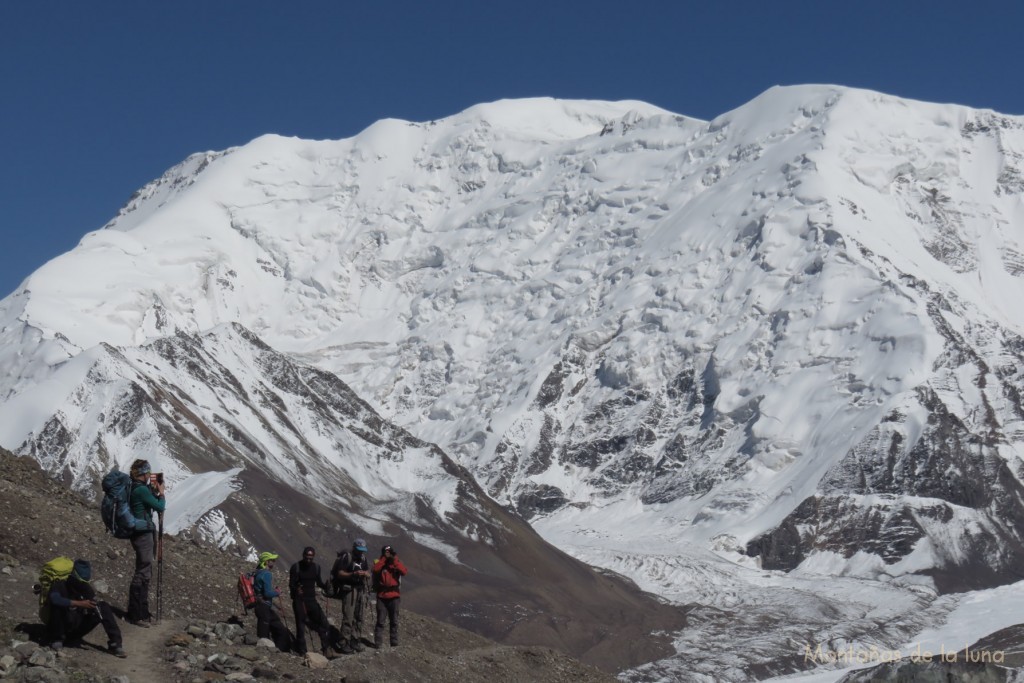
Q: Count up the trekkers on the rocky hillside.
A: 6